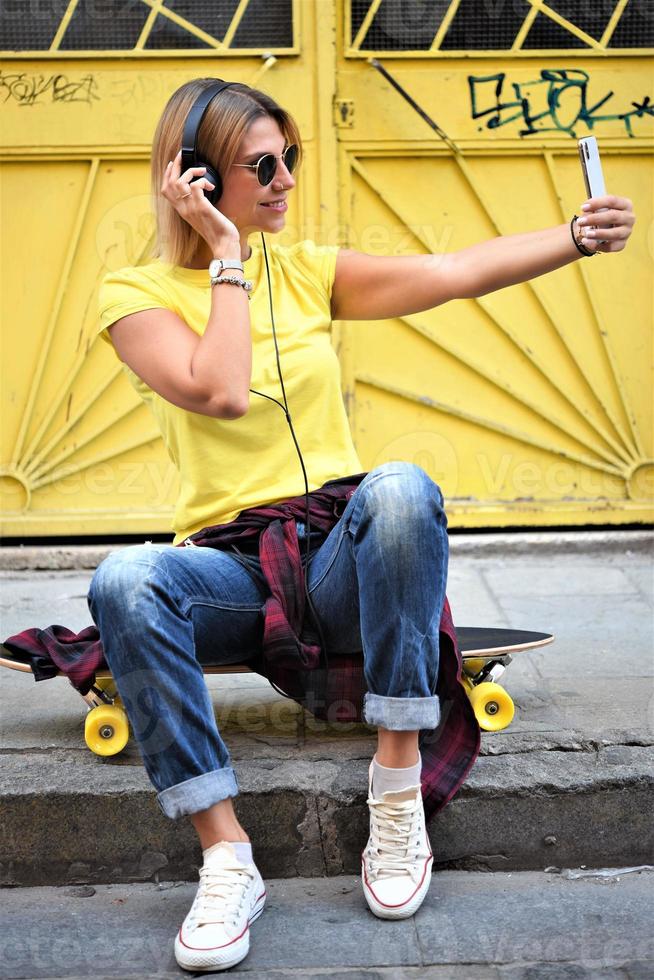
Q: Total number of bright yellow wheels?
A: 2